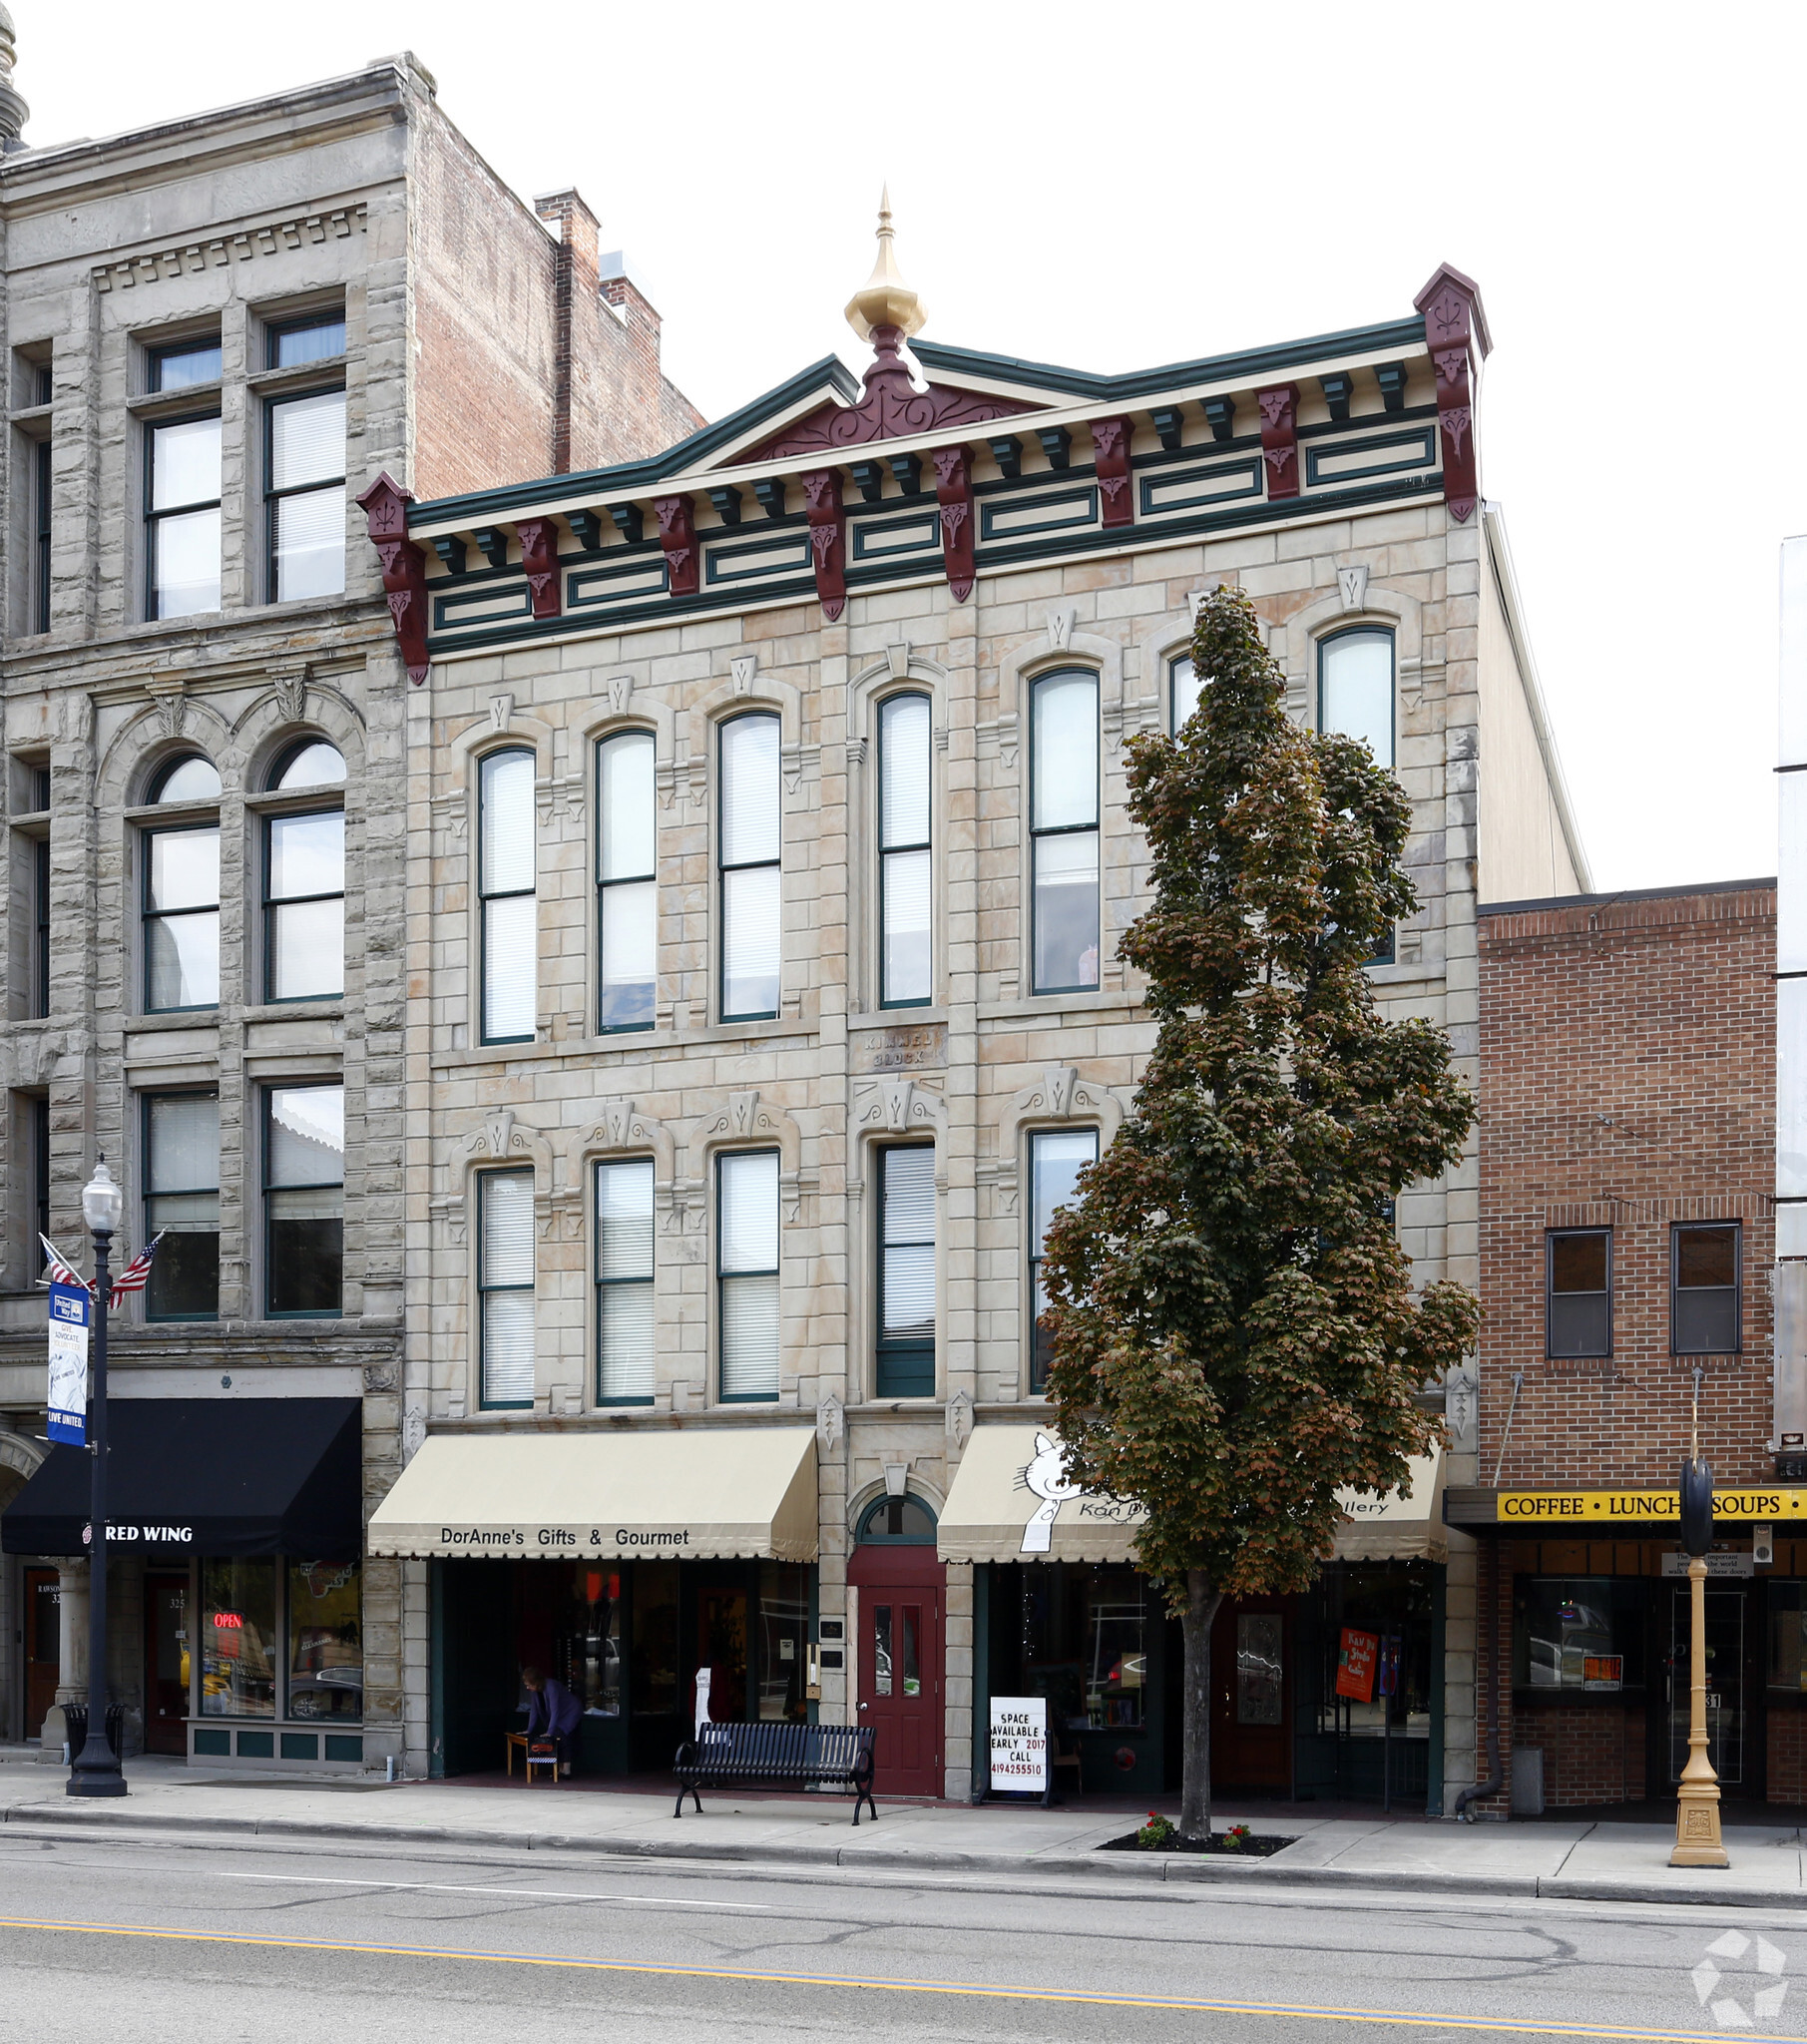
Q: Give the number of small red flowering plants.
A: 2